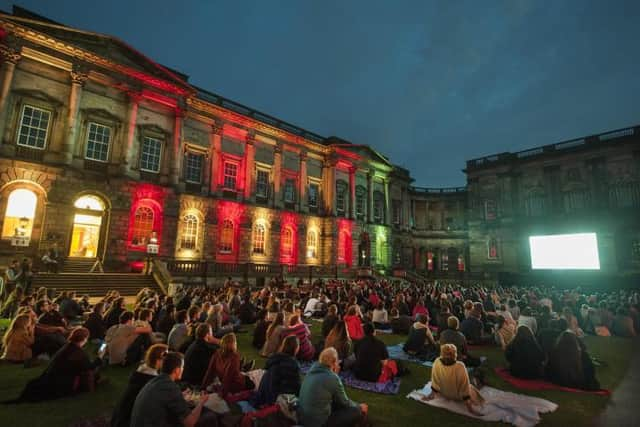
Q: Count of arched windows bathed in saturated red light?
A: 4